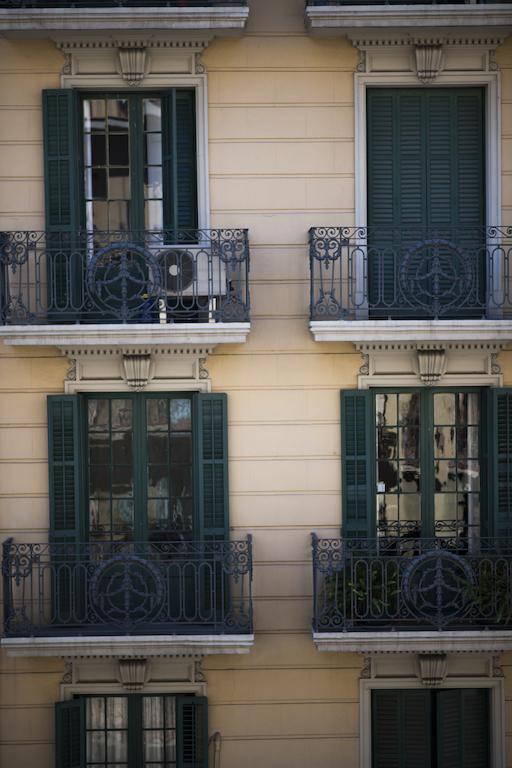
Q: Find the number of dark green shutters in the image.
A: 12